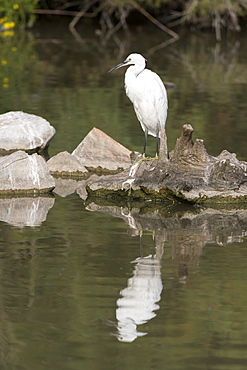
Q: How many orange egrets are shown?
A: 0